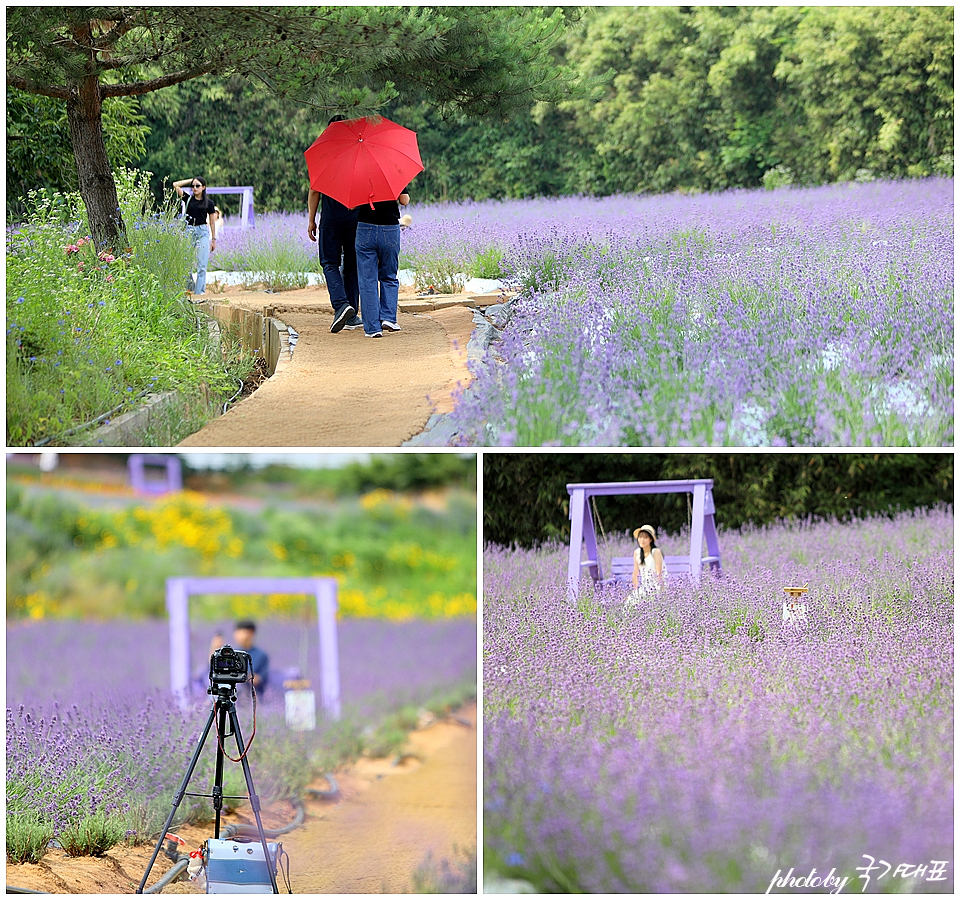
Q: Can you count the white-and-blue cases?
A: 1